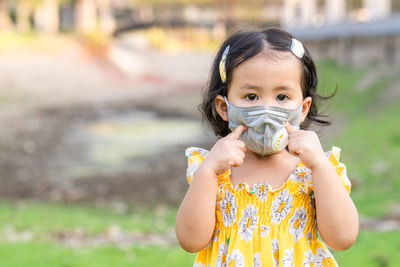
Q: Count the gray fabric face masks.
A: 1